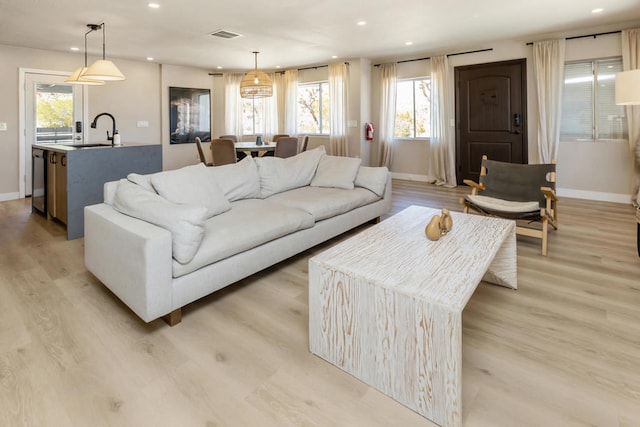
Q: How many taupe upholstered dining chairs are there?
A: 6